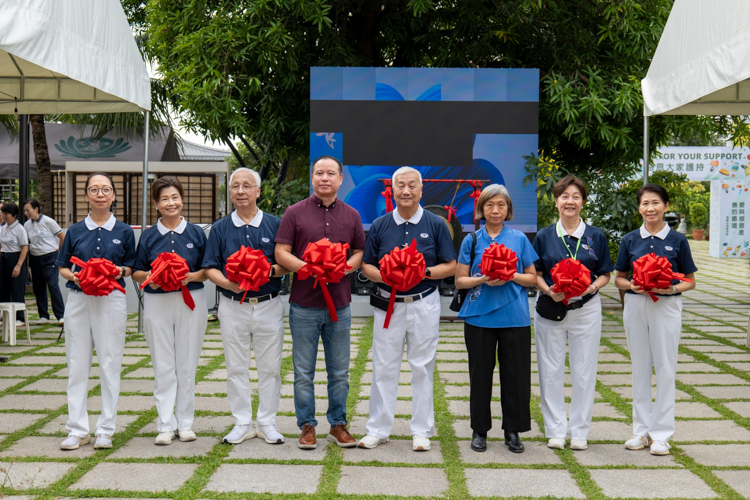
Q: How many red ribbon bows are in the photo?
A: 8